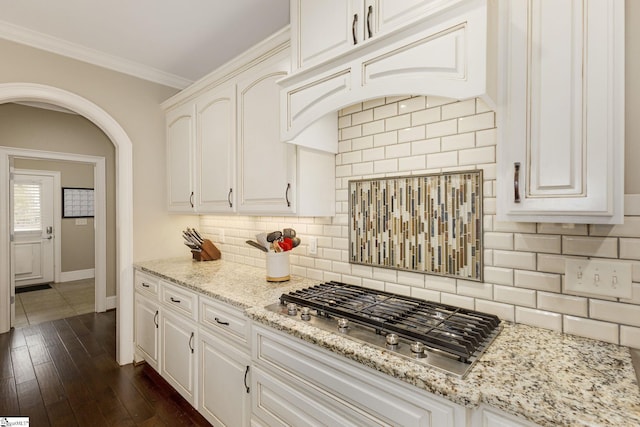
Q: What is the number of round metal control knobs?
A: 5